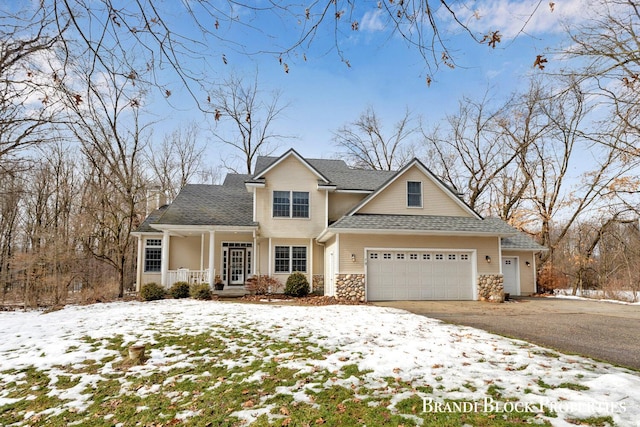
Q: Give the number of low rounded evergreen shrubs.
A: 4